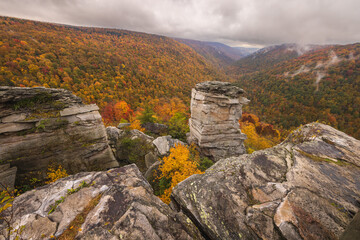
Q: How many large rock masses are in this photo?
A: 4